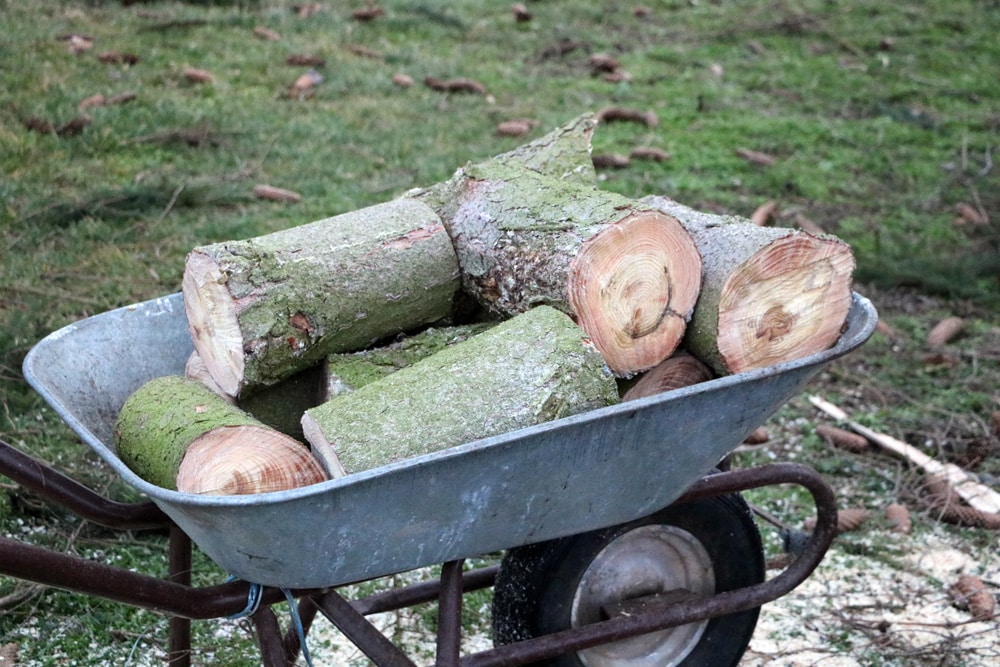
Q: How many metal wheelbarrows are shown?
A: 1